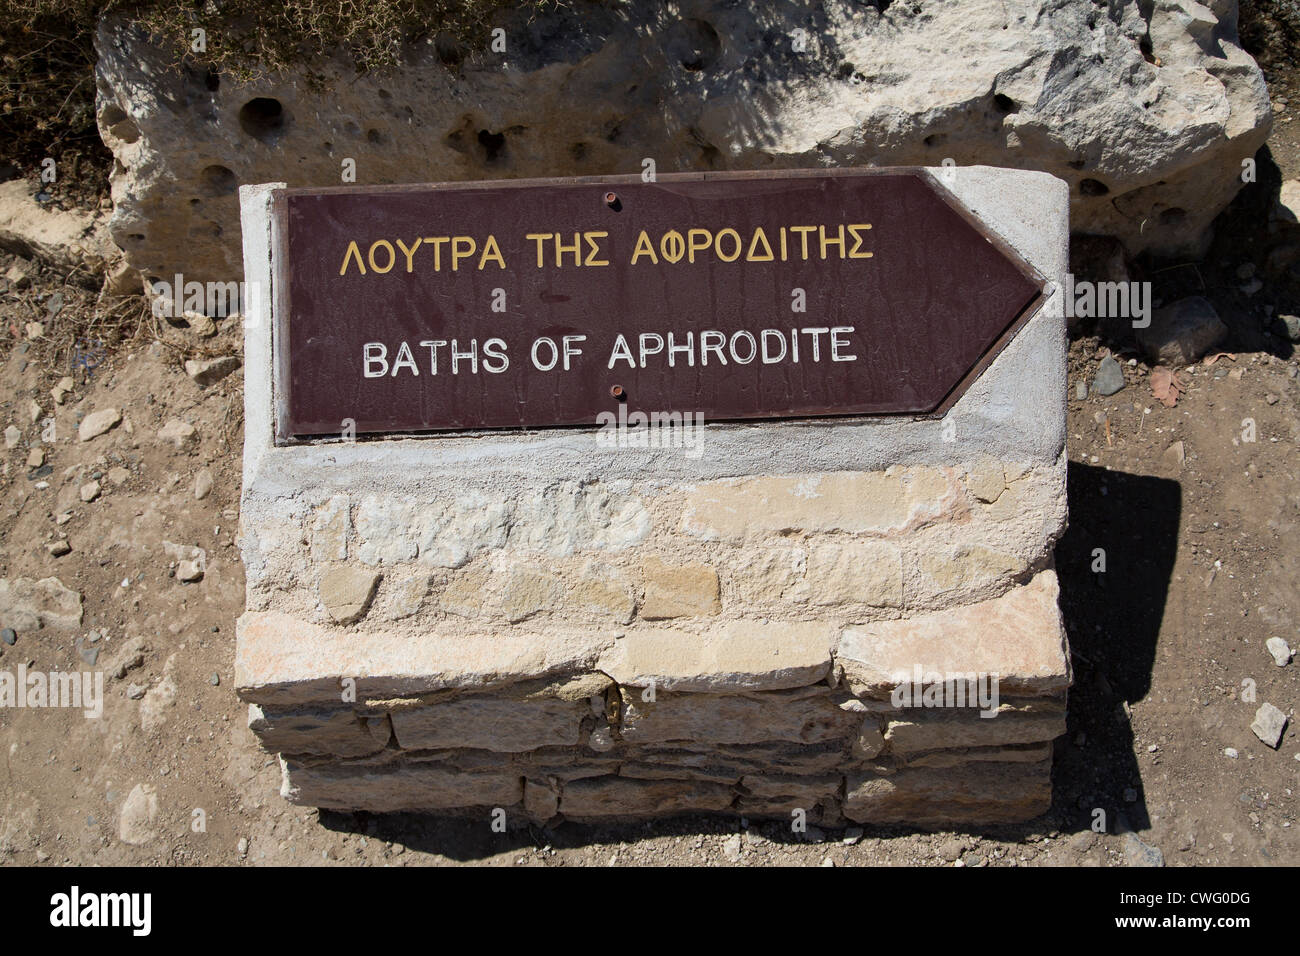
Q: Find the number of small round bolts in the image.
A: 2